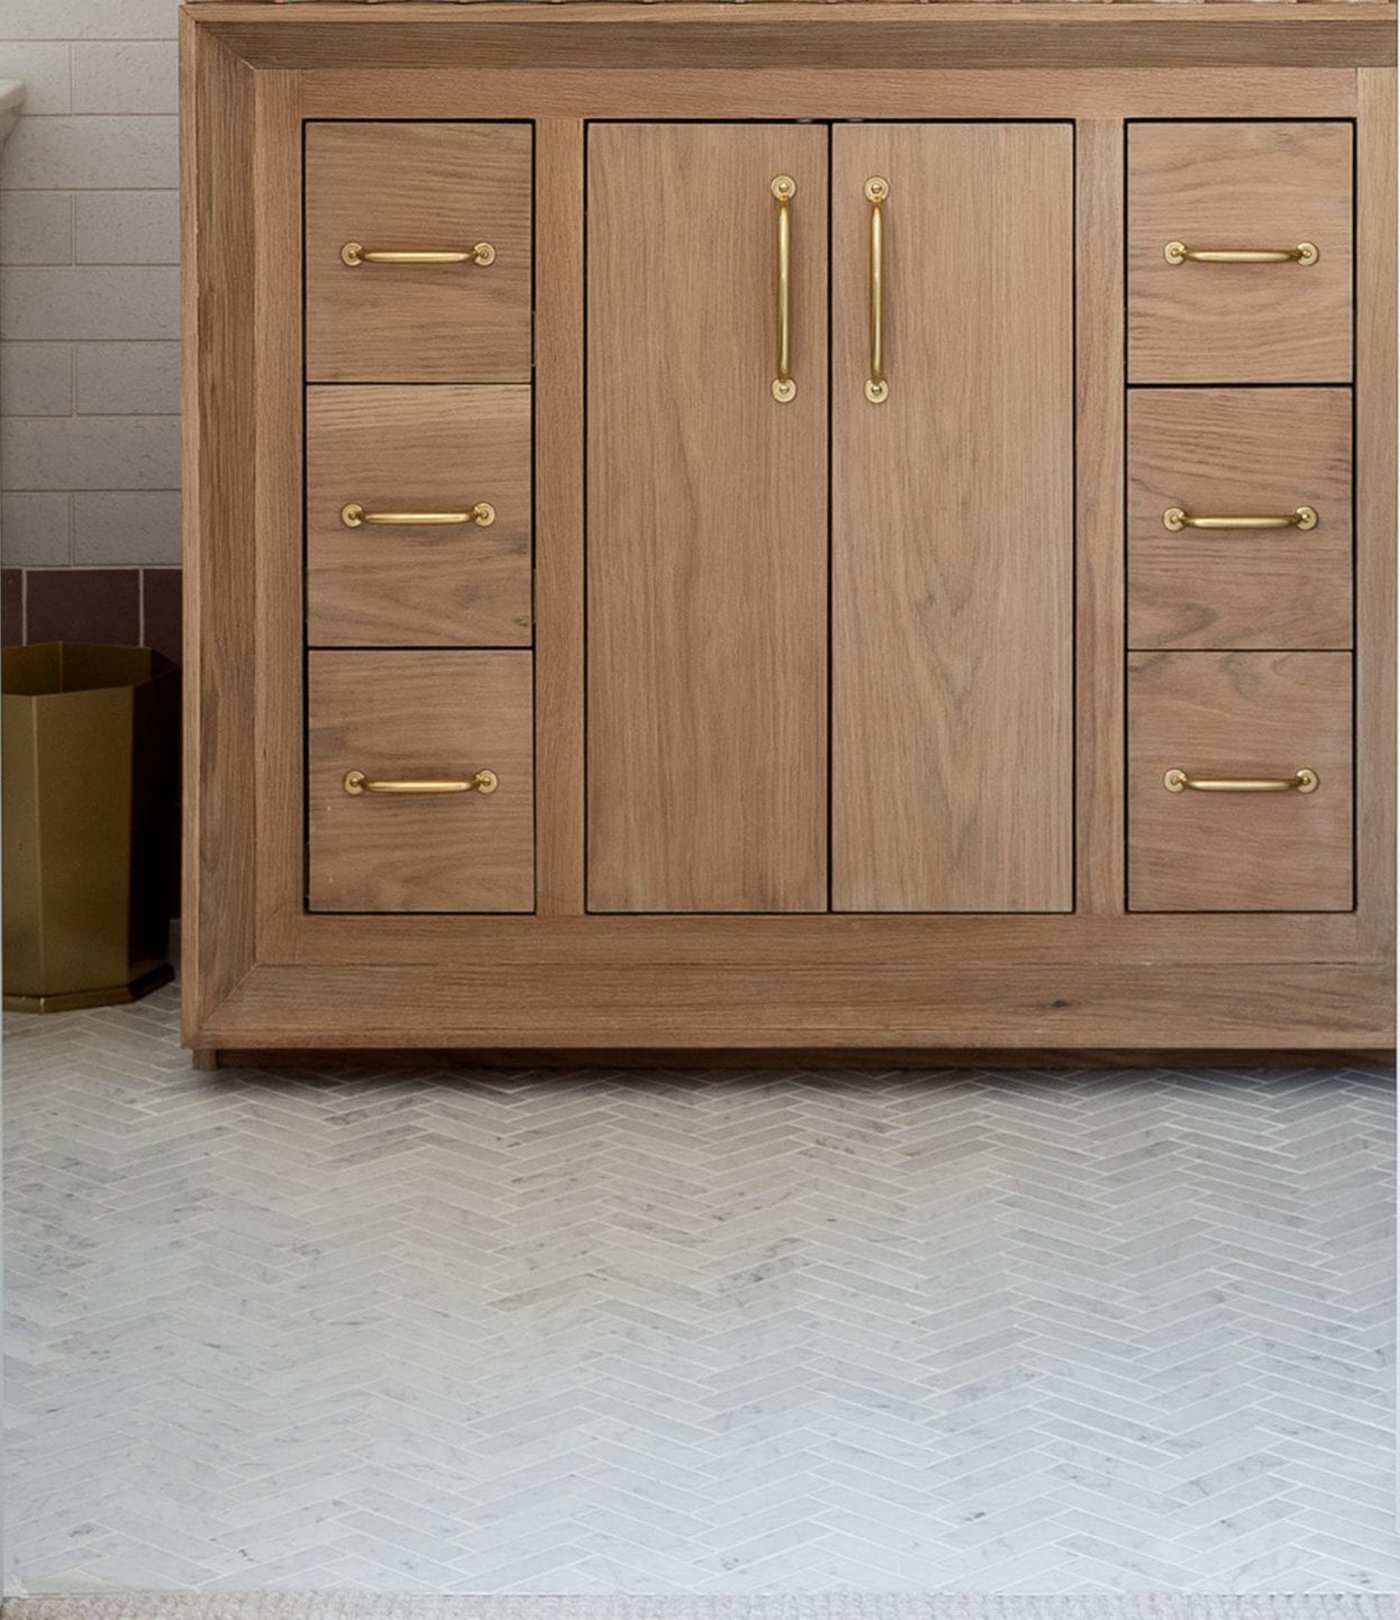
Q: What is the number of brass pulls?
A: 8